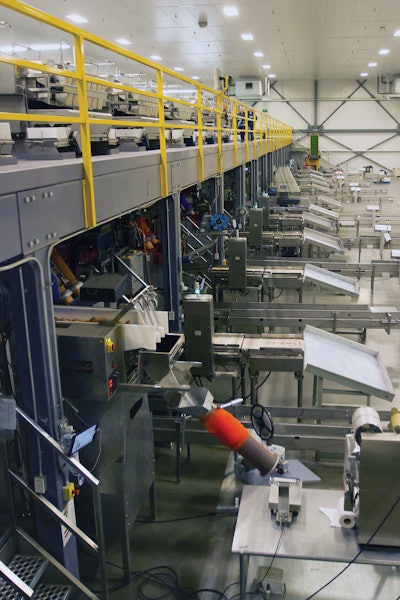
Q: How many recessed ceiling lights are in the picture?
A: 14